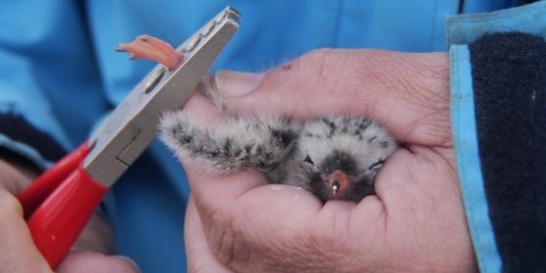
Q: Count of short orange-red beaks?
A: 1